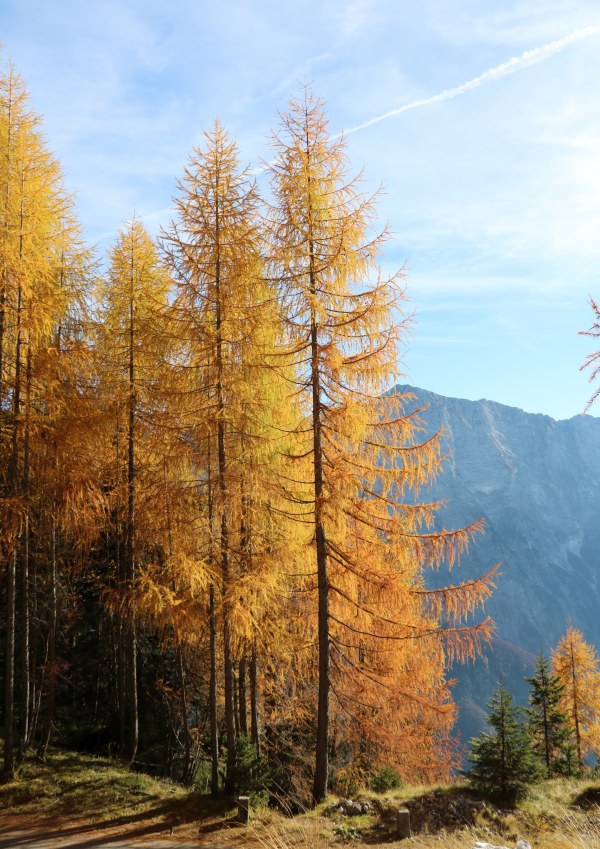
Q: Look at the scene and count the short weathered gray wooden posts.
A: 2